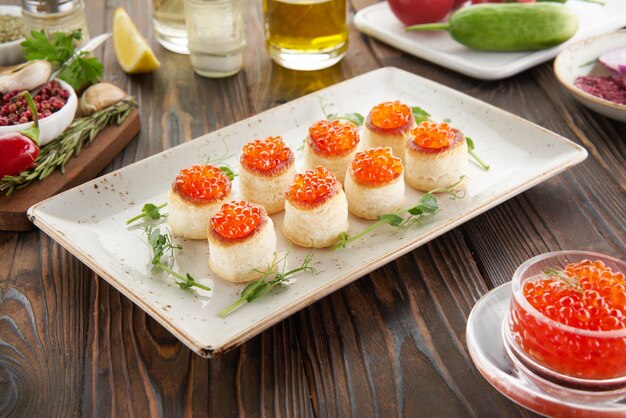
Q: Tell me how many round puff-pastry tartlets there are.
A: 8